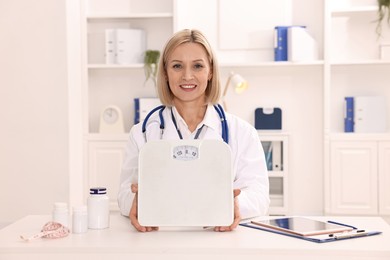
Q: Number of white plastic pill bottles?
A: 3